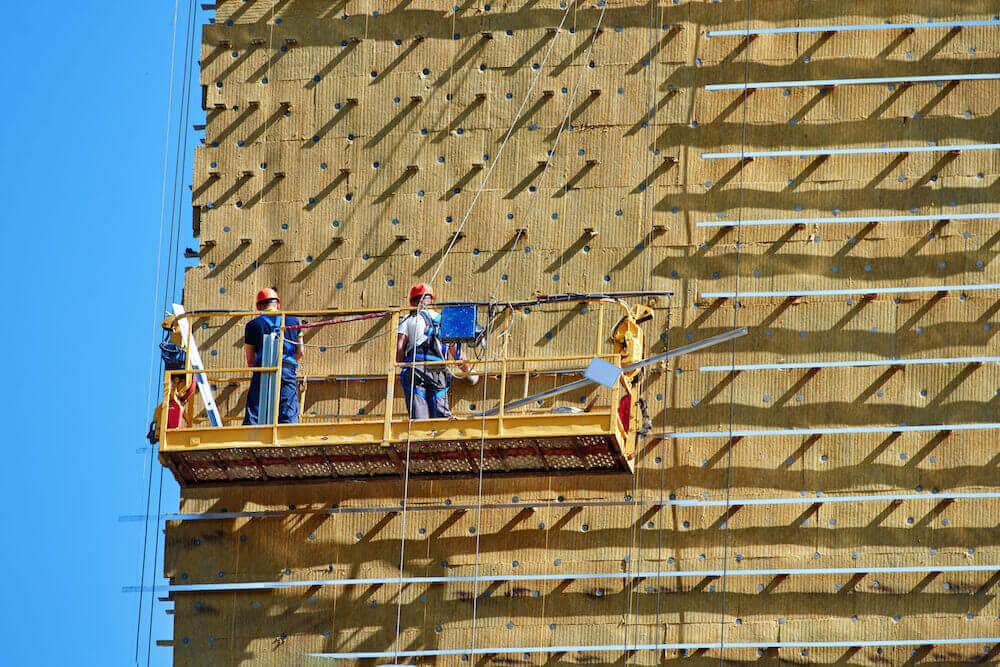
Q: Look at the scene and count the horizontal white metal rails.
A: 10